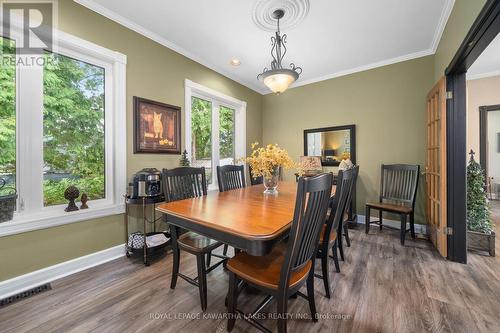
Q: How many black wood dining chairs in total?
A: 7